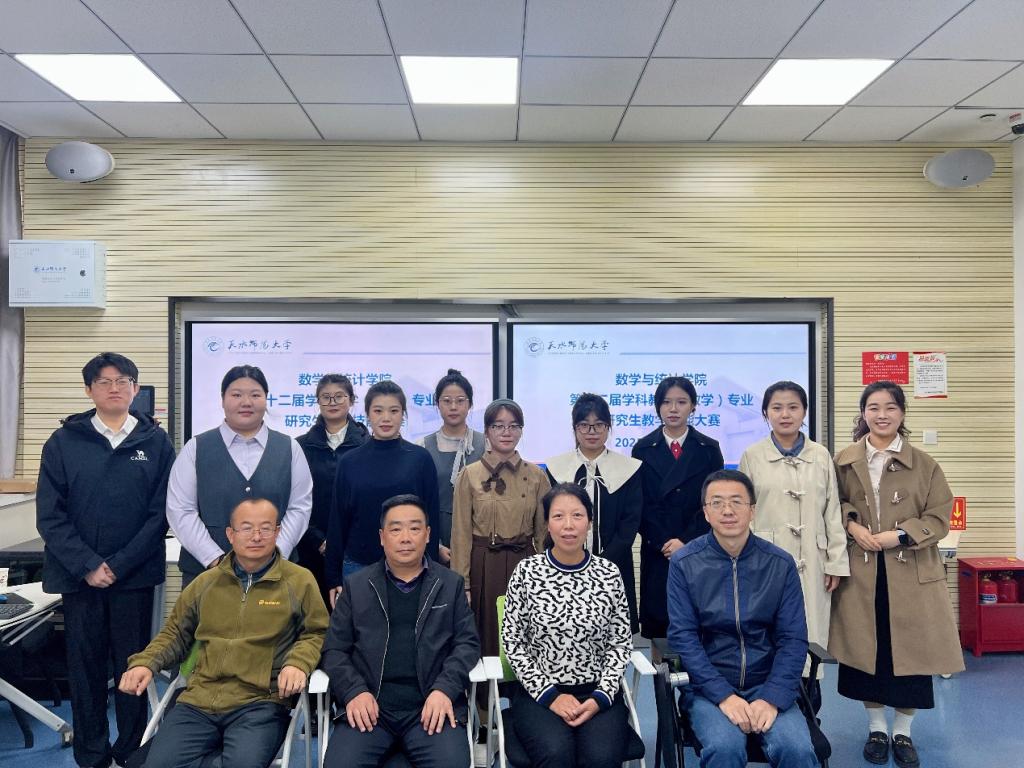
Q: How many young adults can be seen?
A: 10